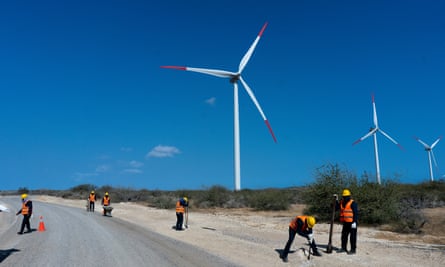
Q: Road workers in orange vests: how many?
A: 6